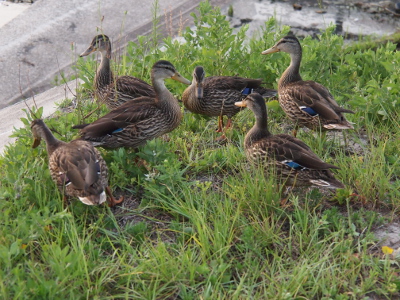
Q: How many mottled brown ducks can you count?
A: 6